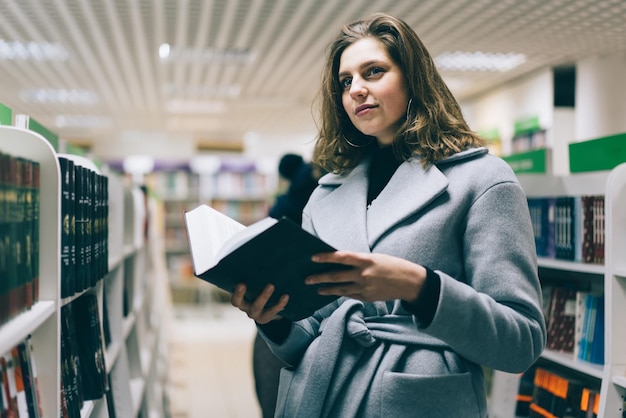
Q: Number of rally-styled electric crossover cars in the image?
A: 0